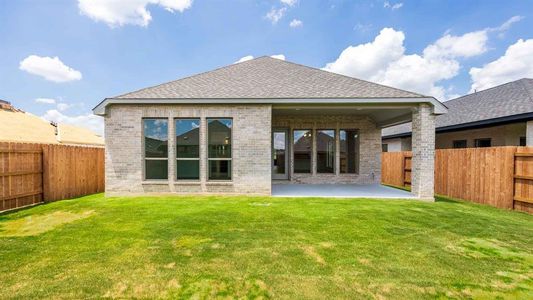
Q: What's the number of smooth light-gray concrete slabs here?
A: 1